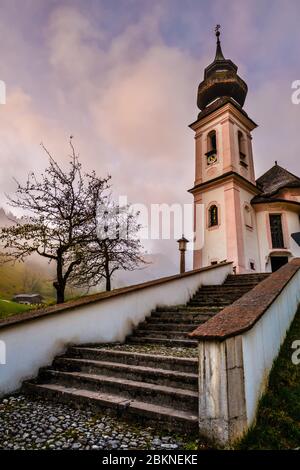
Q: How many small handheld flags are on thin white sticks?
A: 0